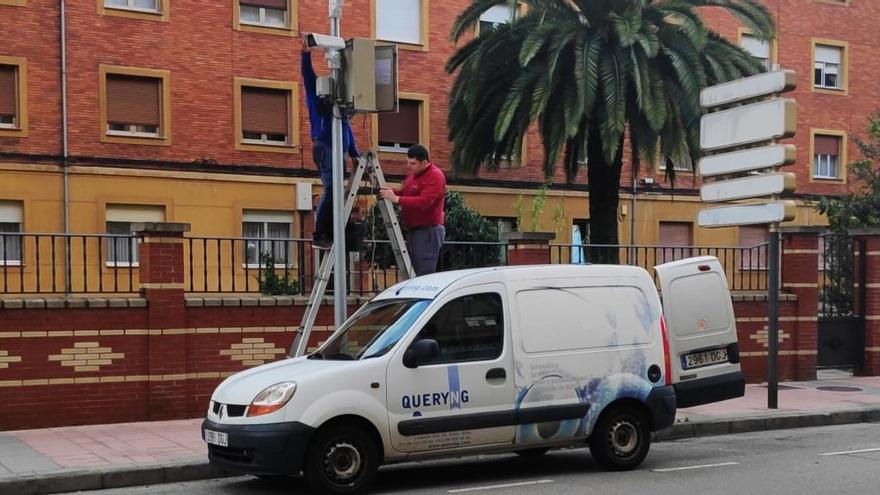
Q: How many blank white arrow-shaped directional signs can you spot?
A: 5